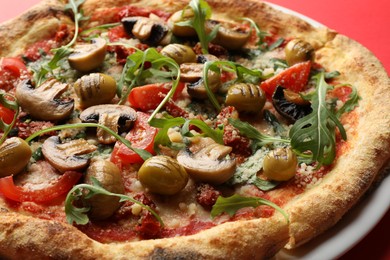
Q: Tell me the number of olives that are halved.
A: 0